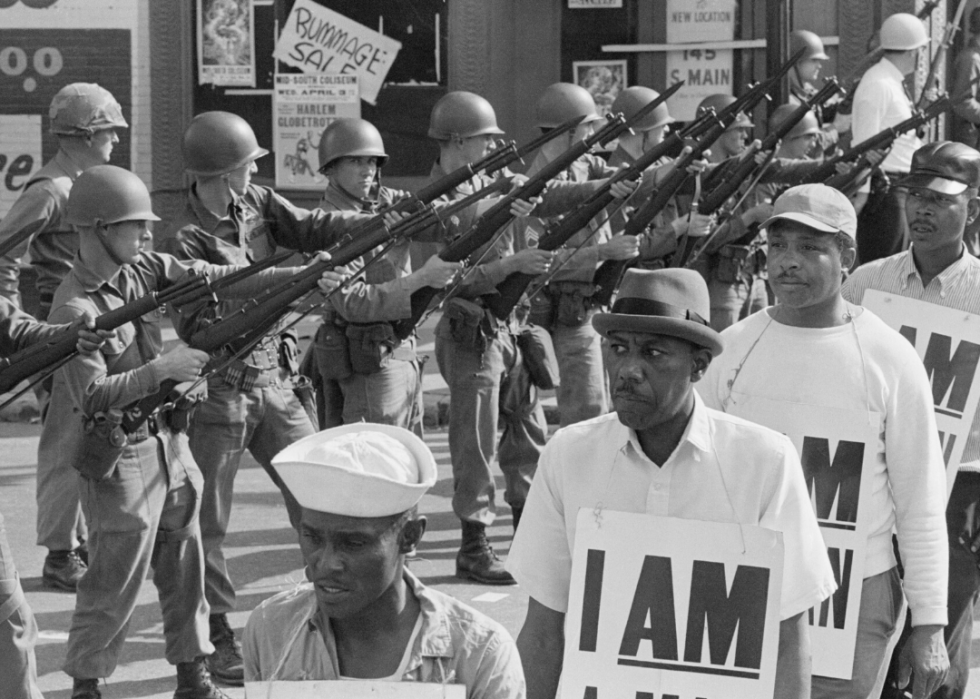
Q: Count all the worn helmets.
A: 11